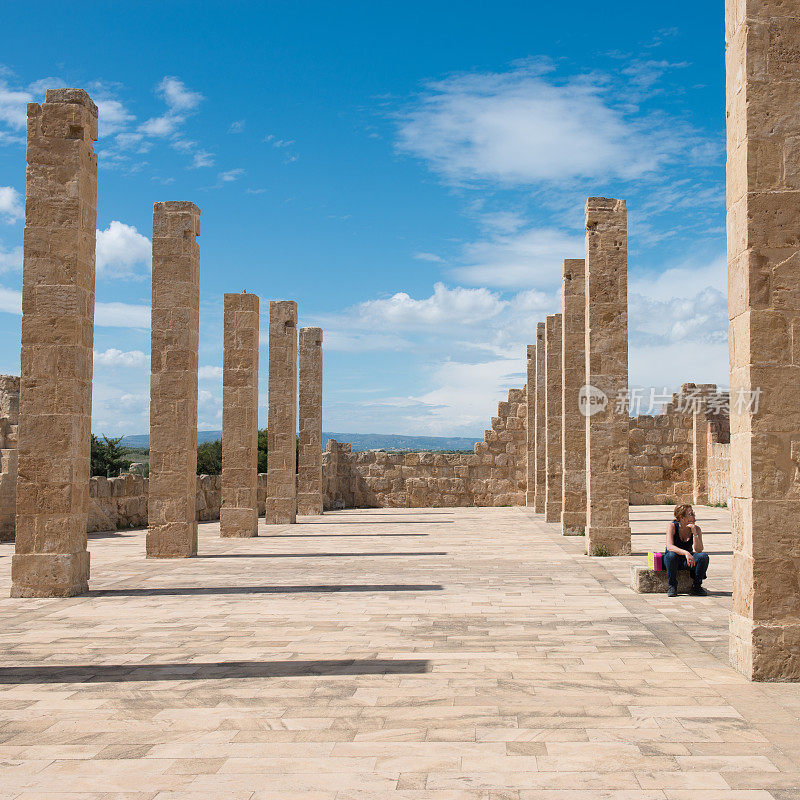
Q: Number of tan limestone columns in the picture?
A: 11